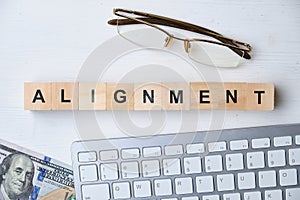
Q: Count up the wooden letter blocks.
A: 9